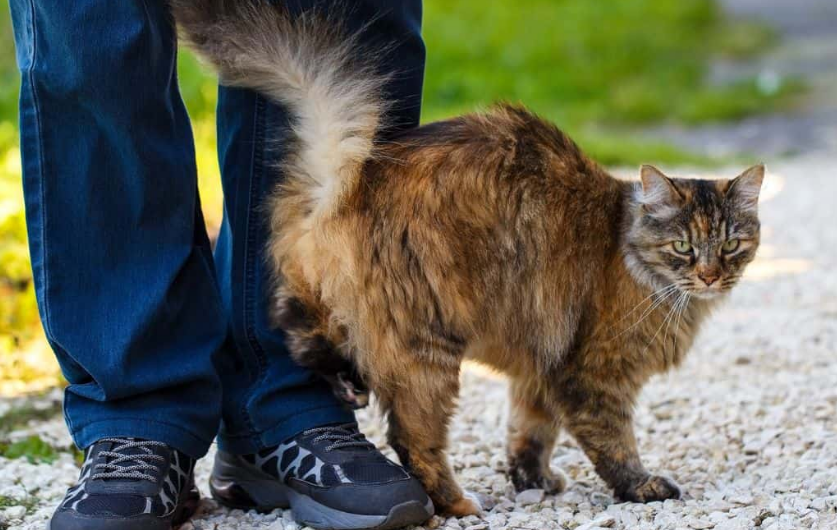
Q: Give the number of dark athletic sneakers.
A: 2